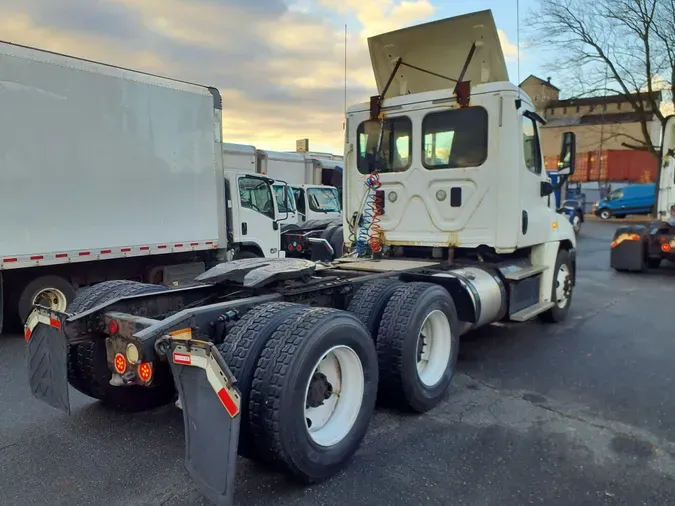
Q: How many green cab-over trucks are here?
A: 0